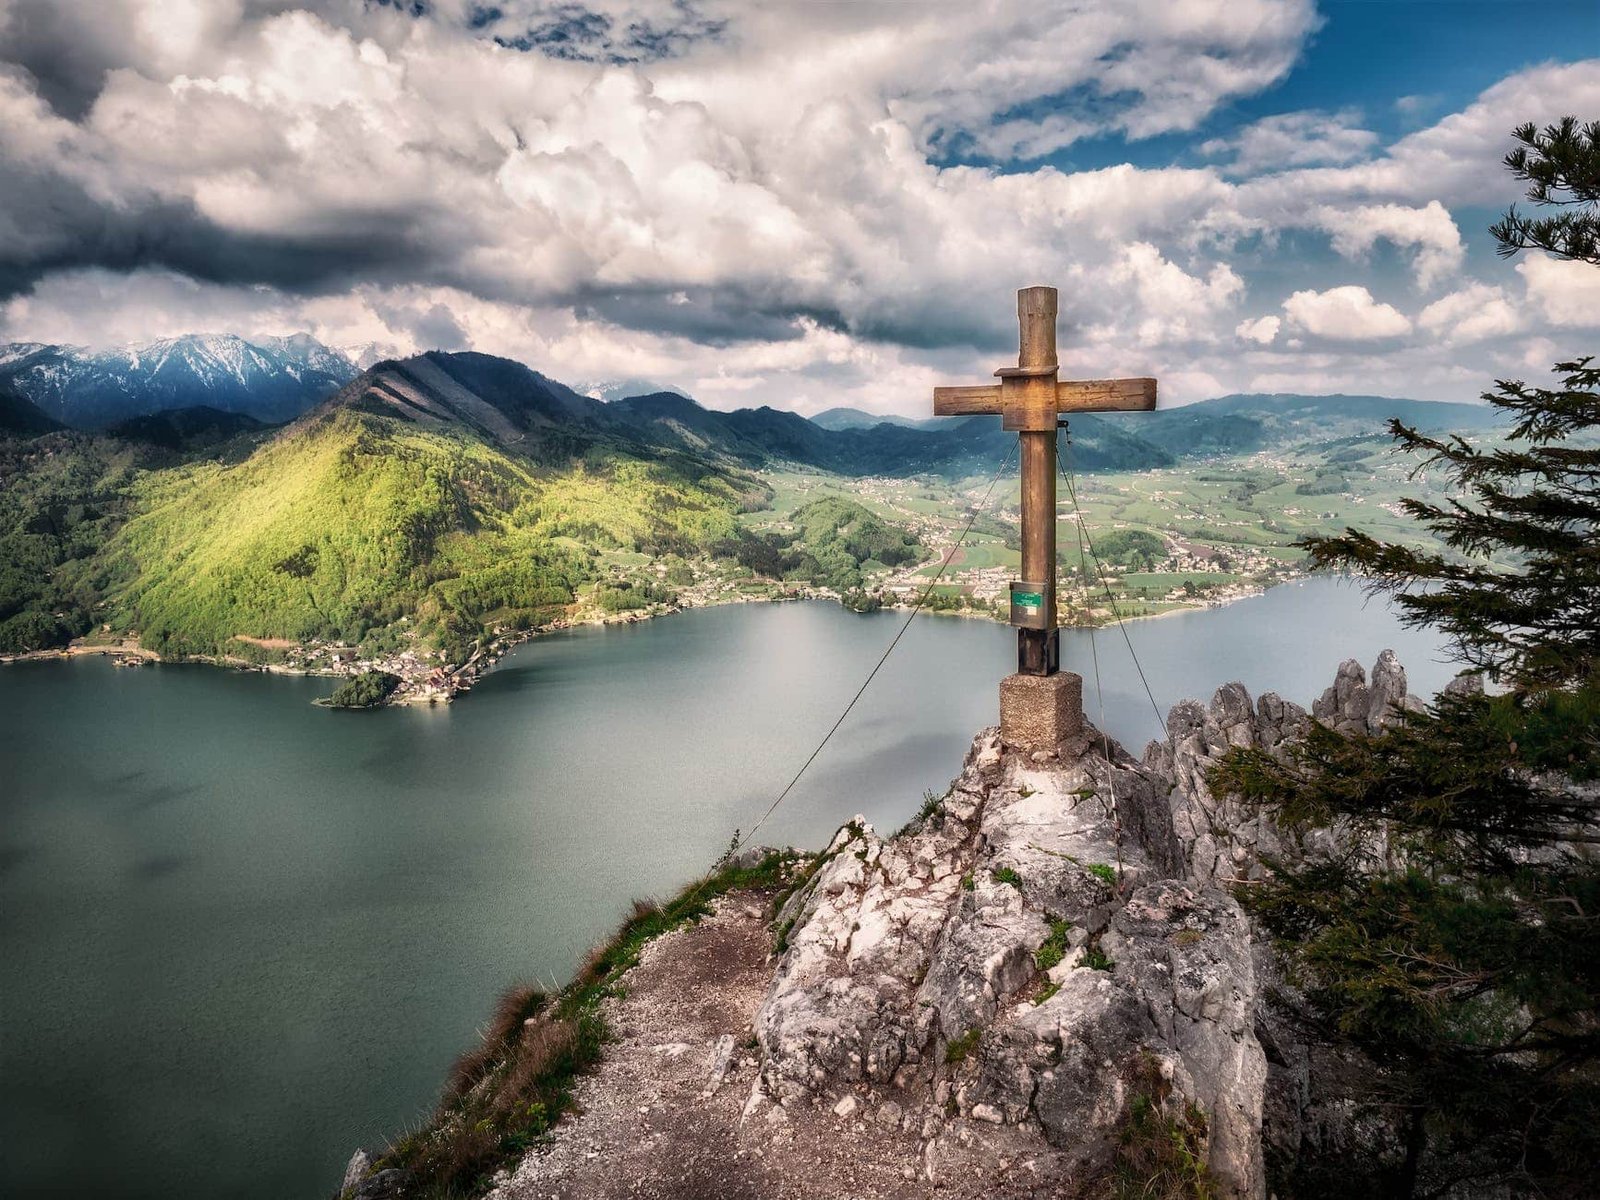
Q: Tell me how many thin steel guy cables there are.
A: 3